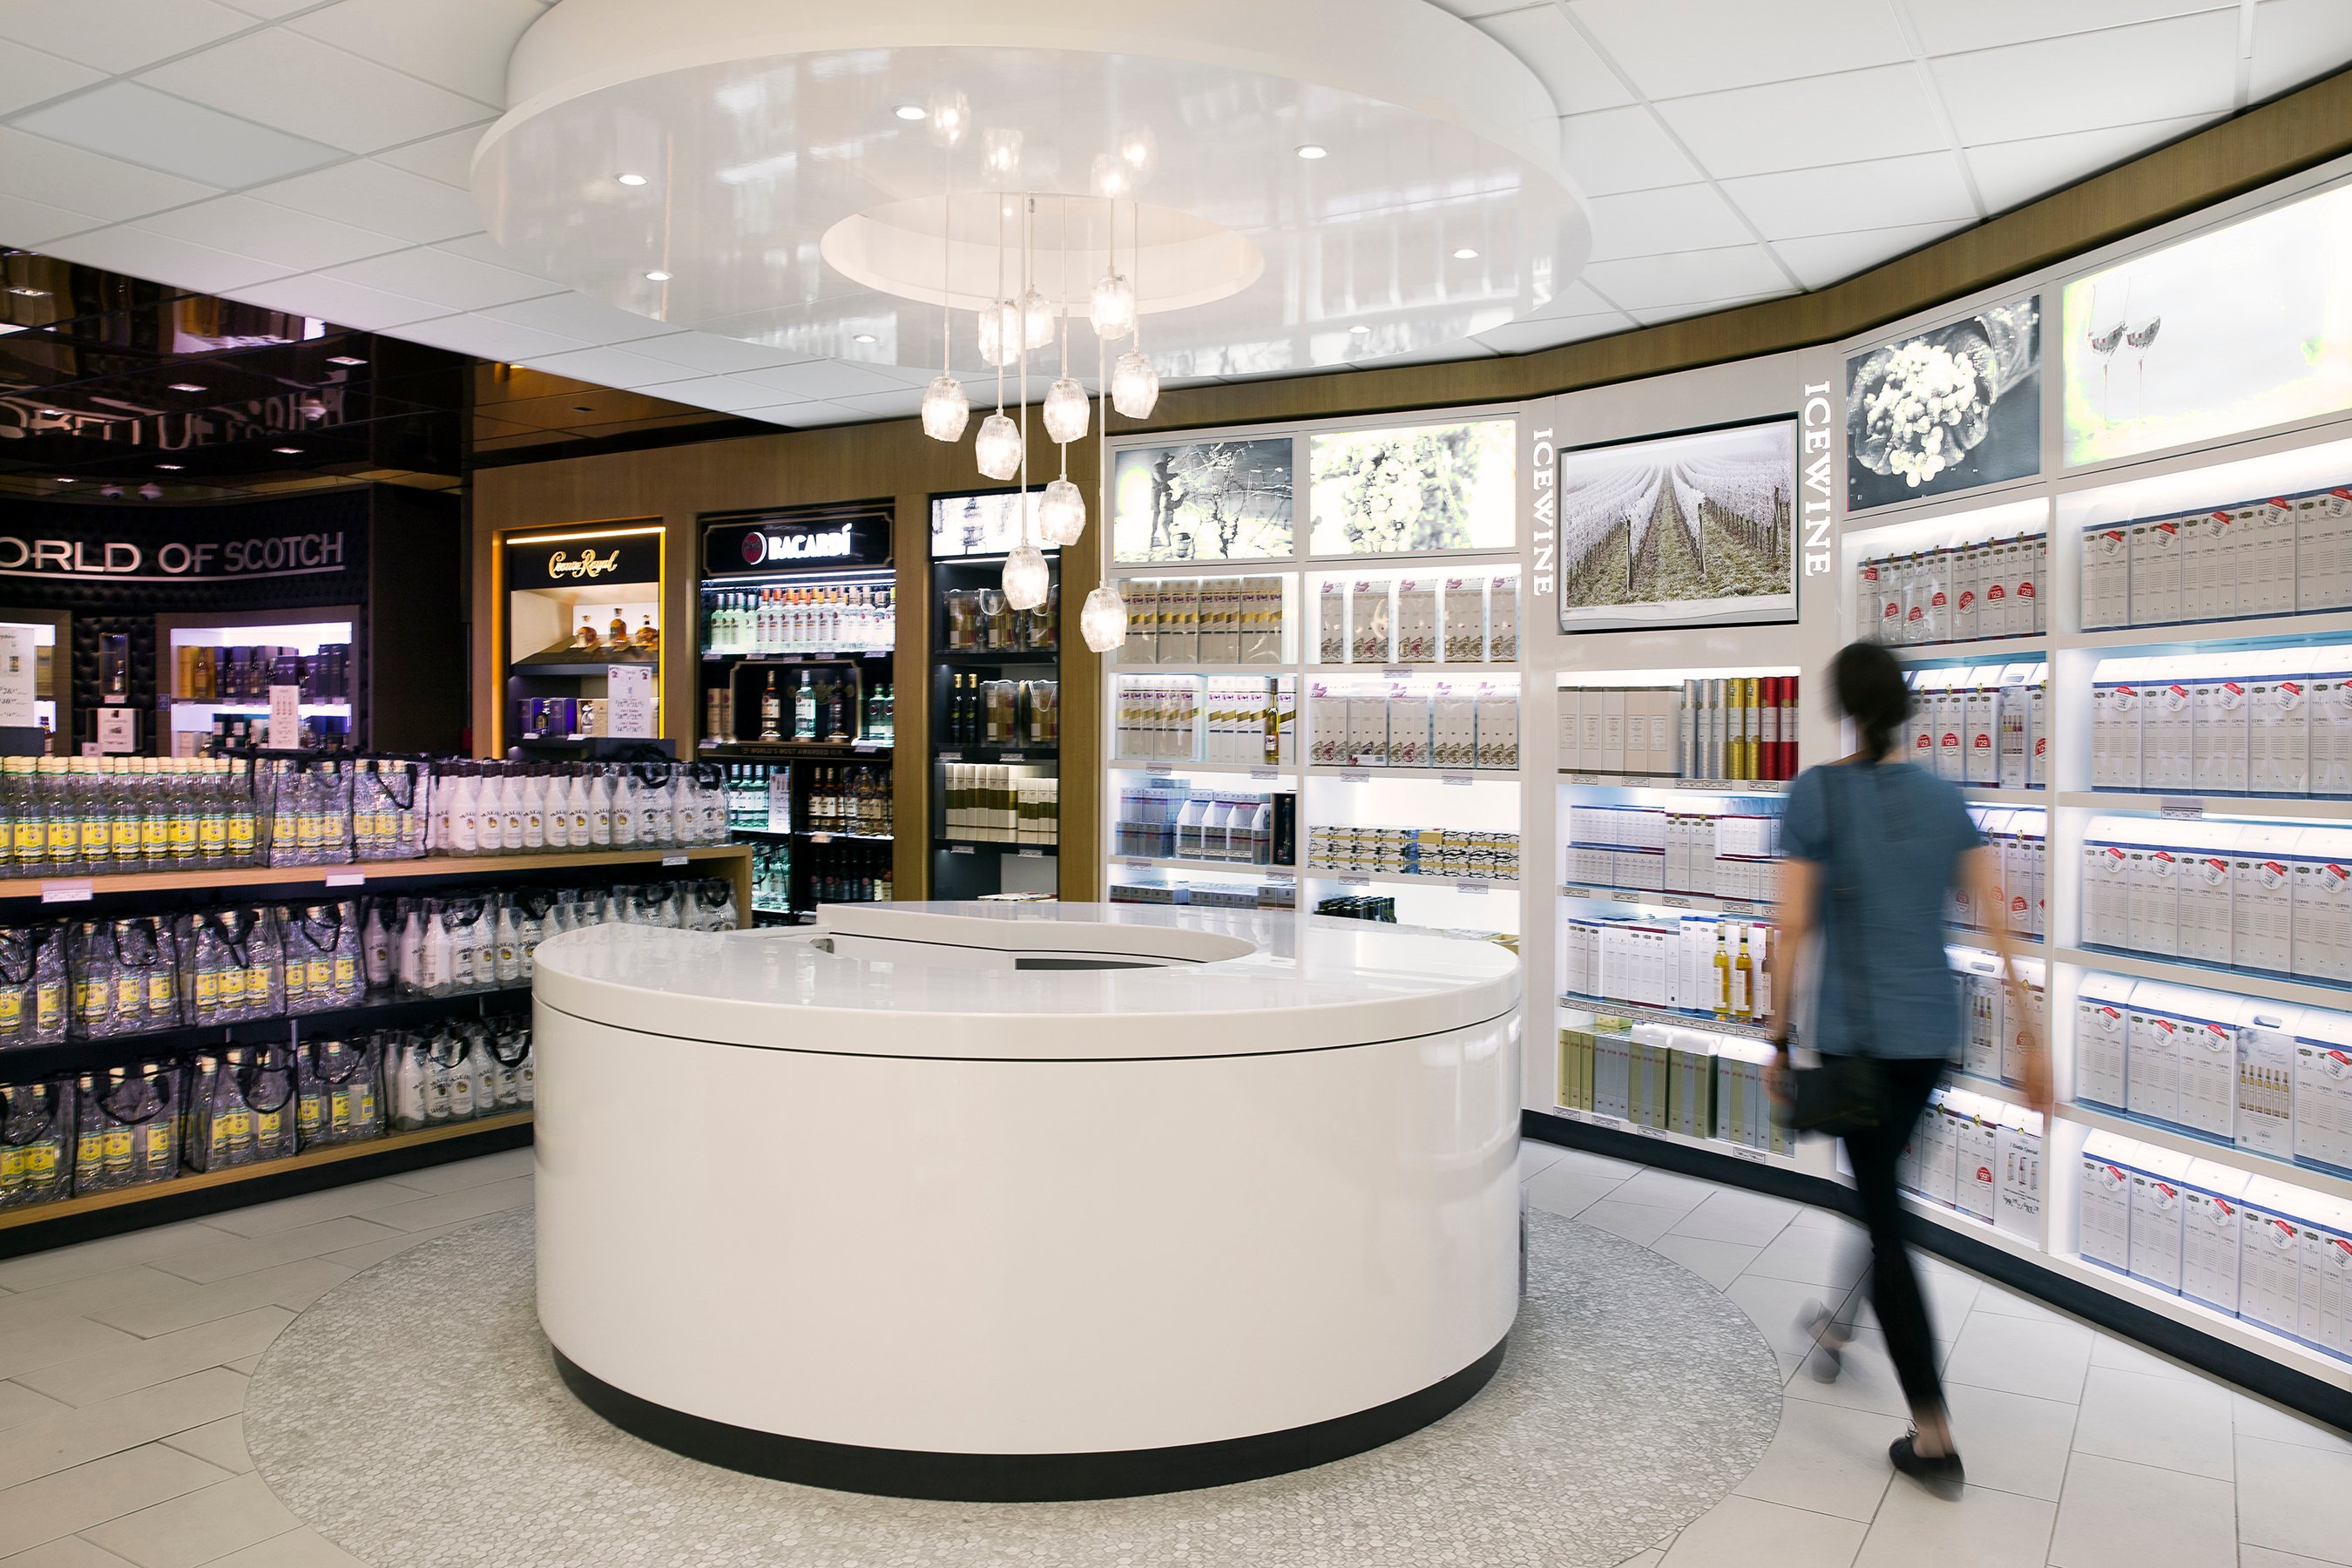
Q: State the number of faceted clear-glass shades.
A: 10